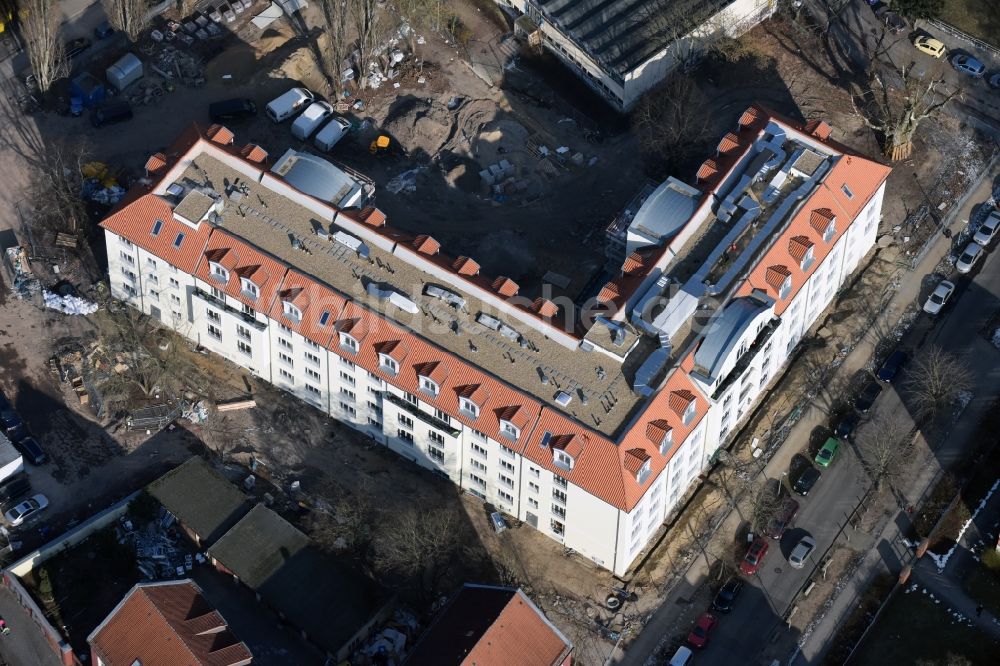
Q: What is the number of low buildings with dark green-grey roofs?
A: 2